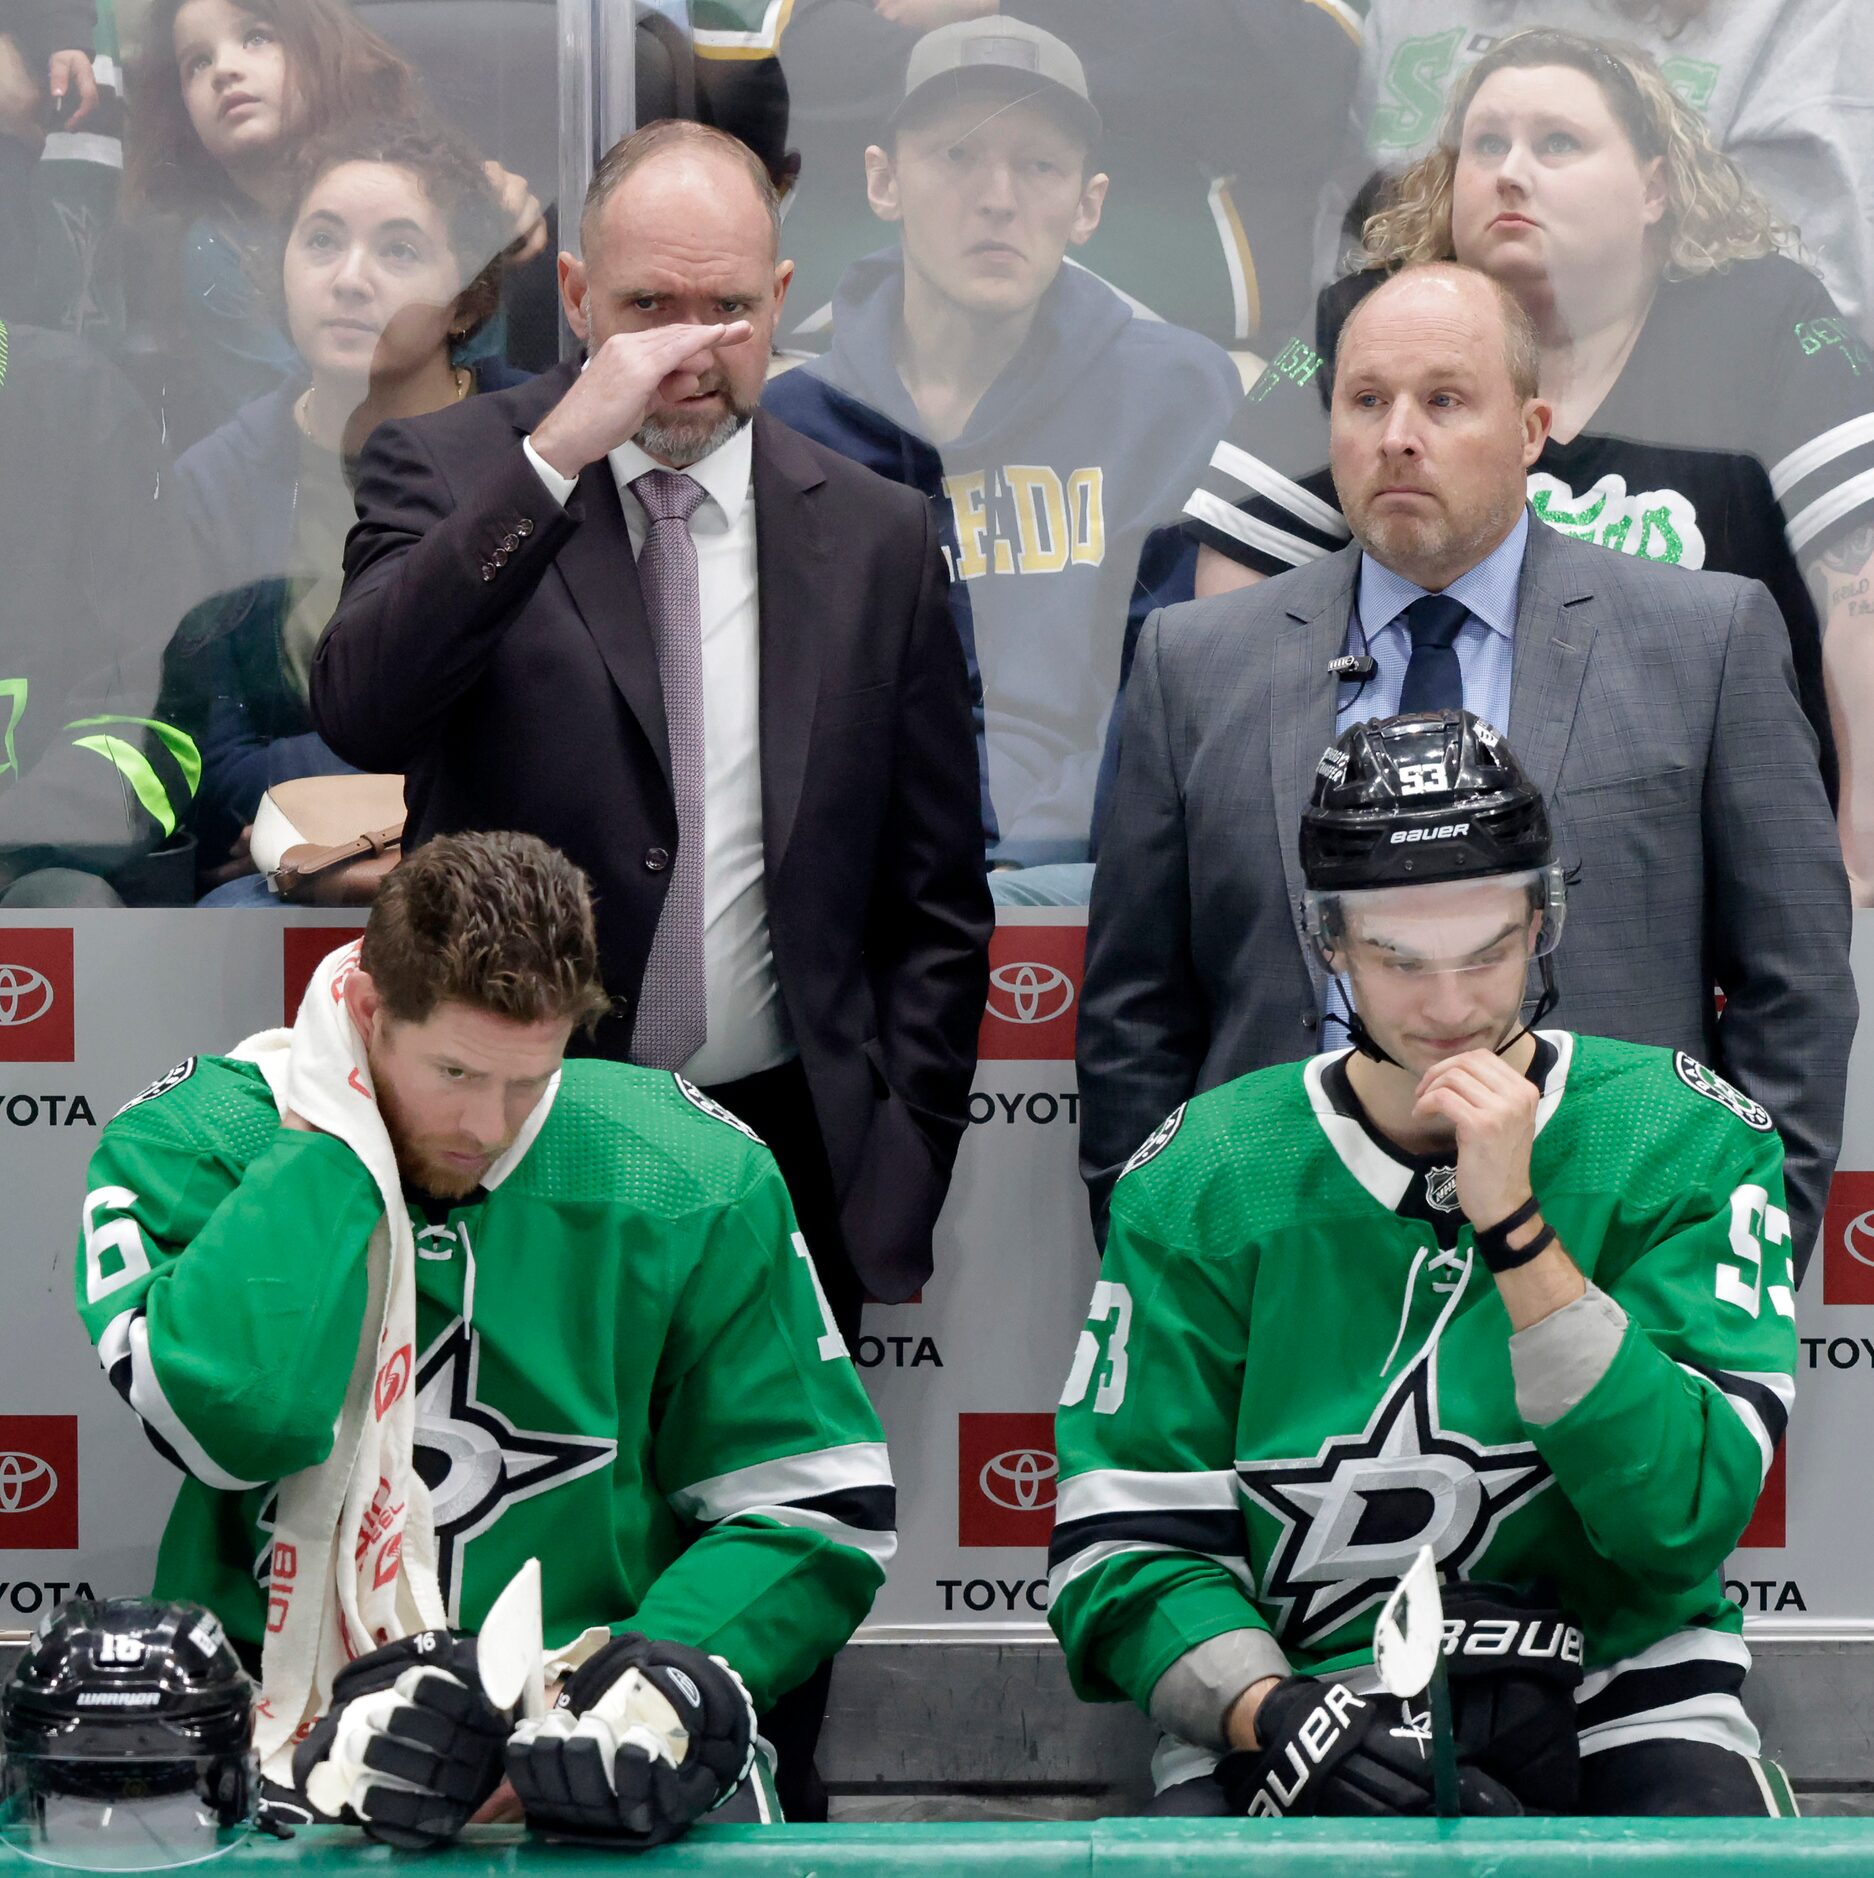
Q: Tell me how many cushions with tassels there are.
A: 0